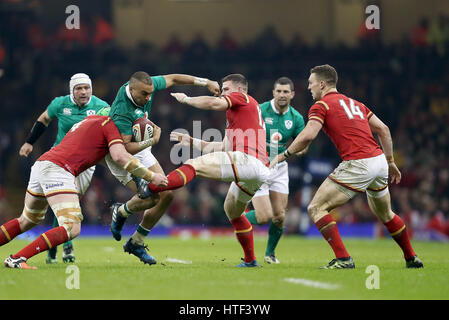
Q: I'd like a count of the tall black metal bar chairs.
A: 0